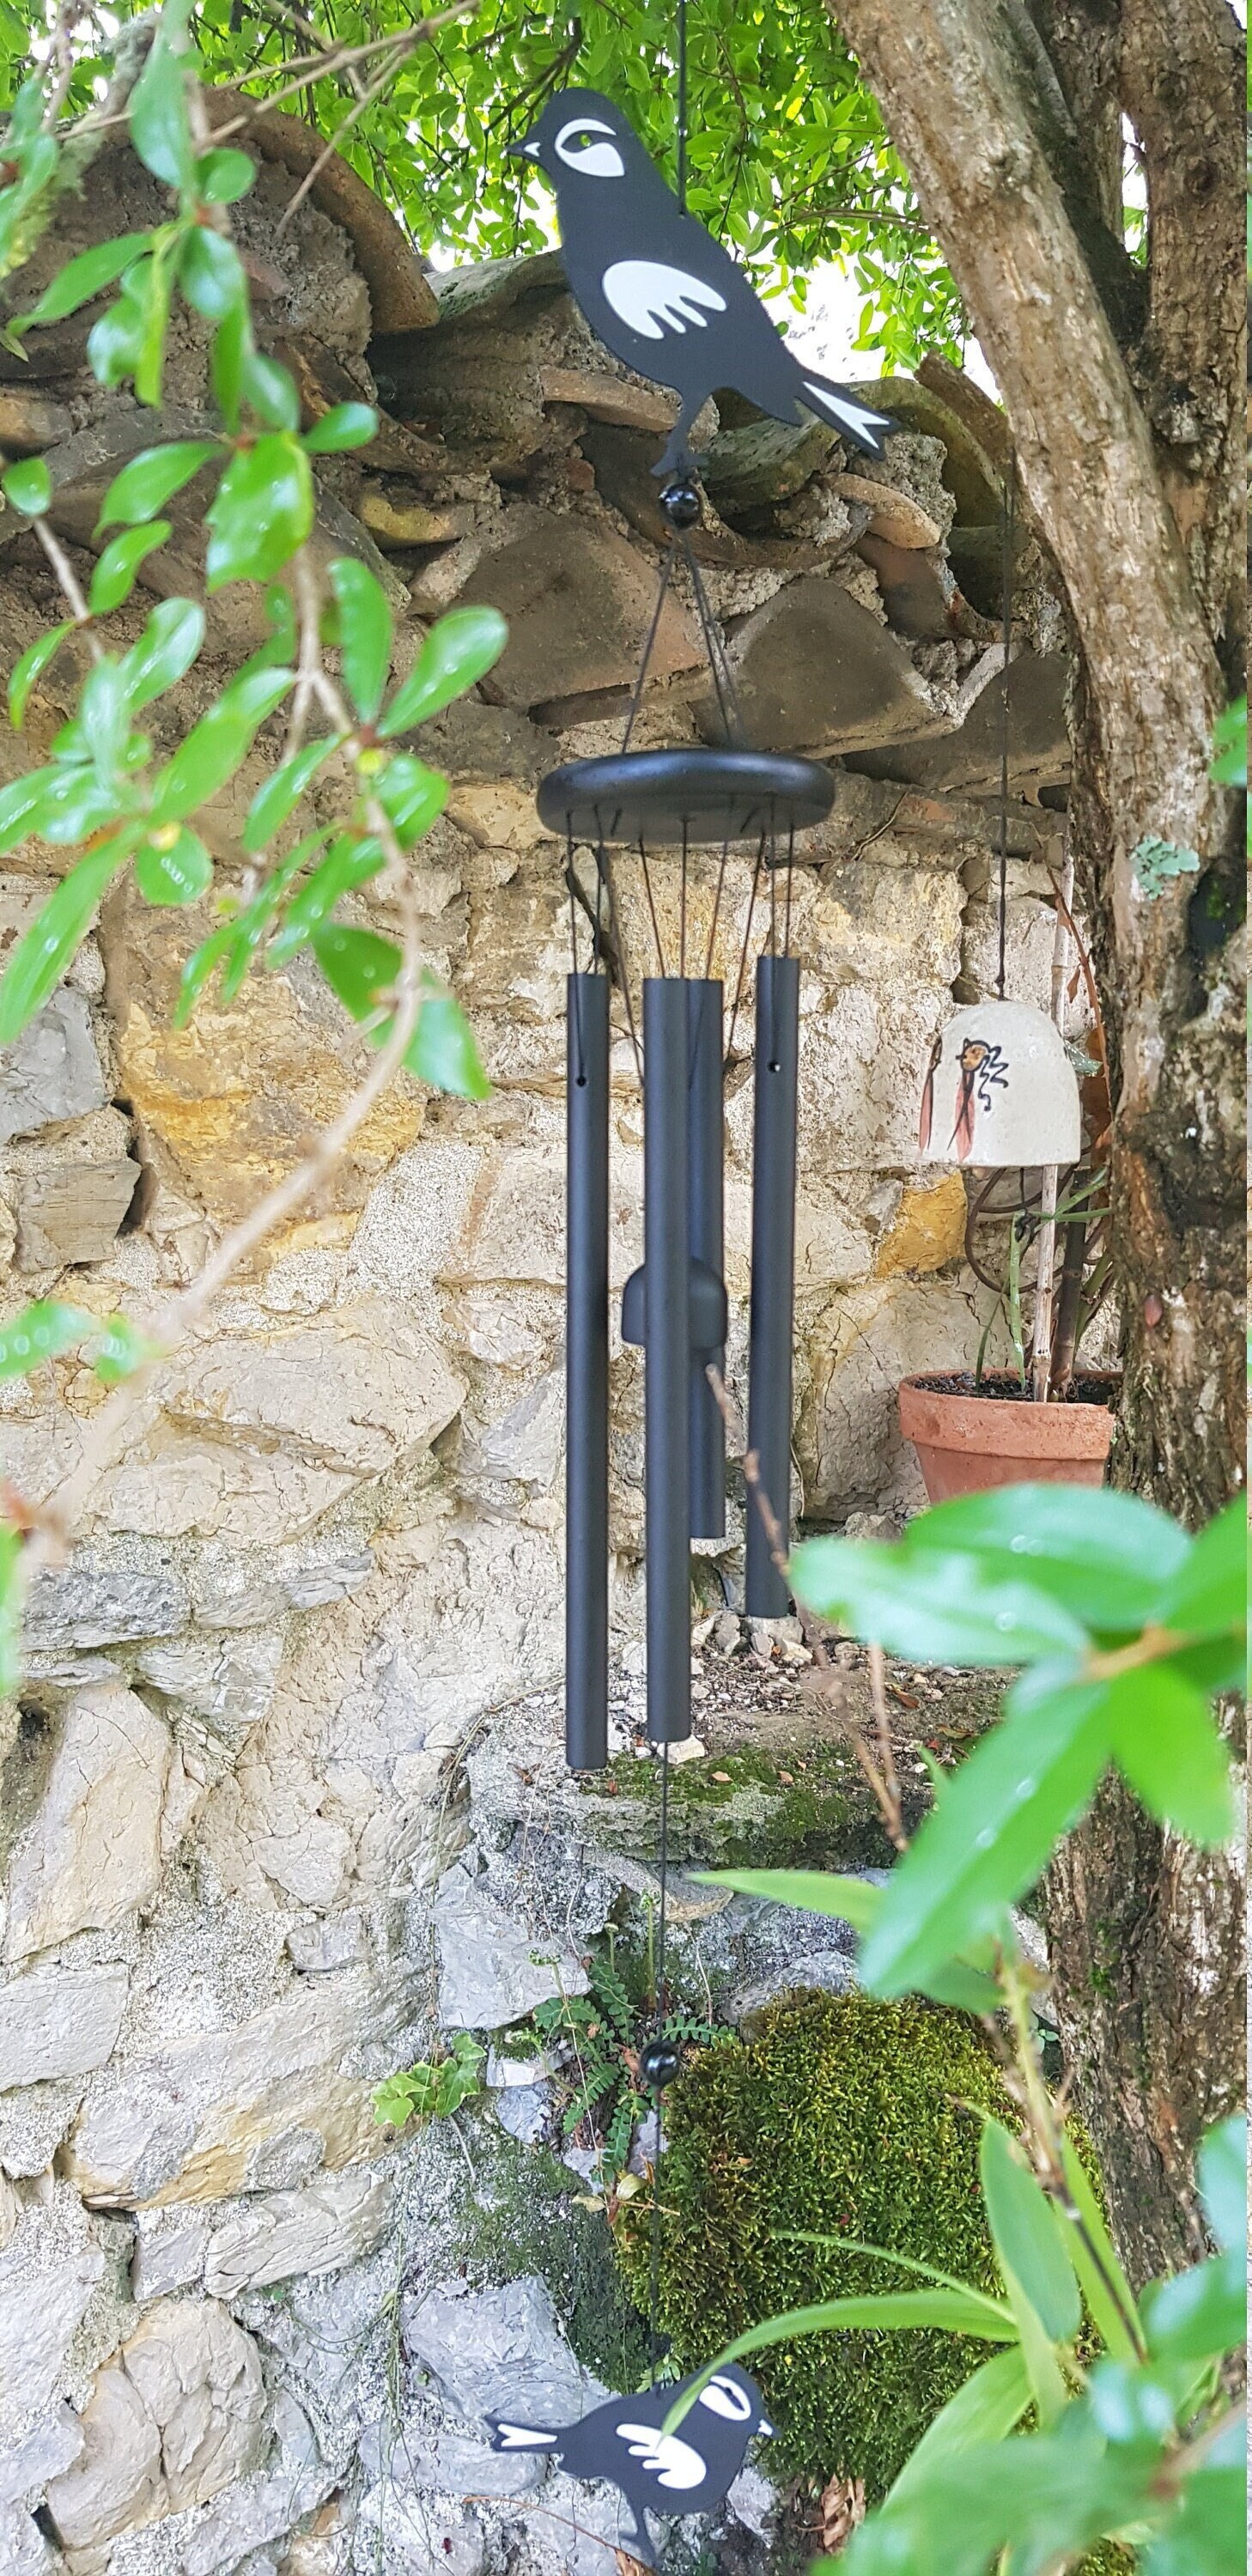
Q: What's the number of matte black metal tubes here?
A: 4